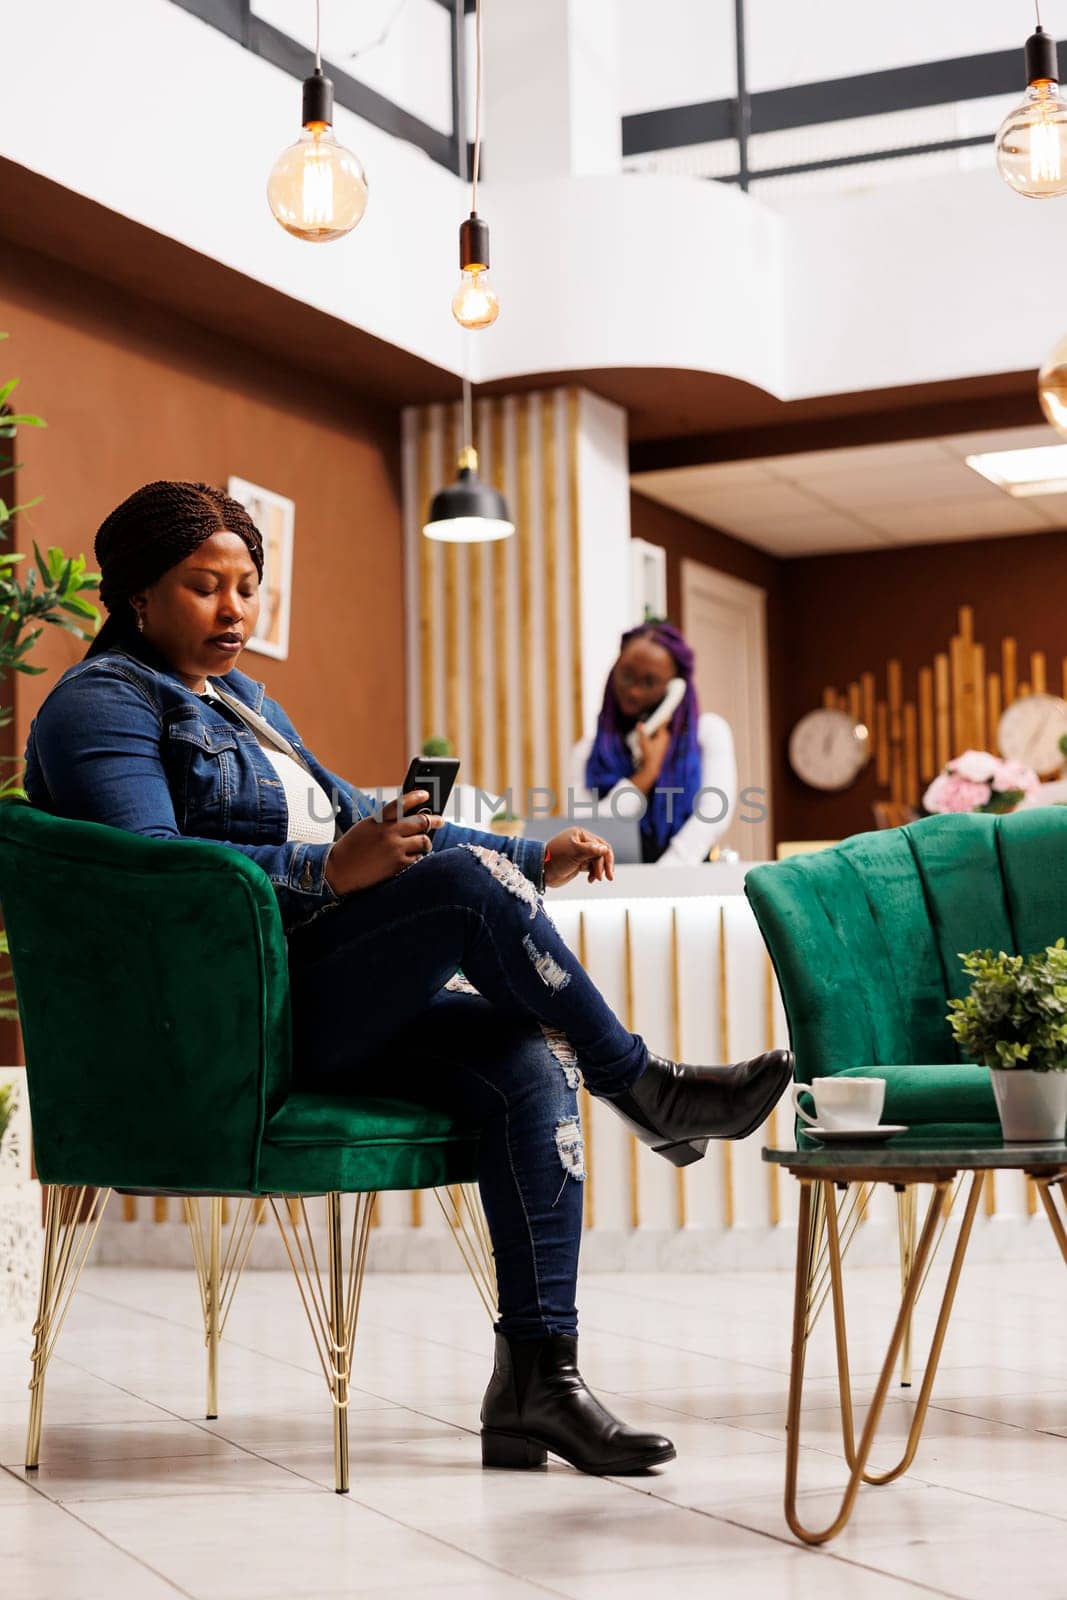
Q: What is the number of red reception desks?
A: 0